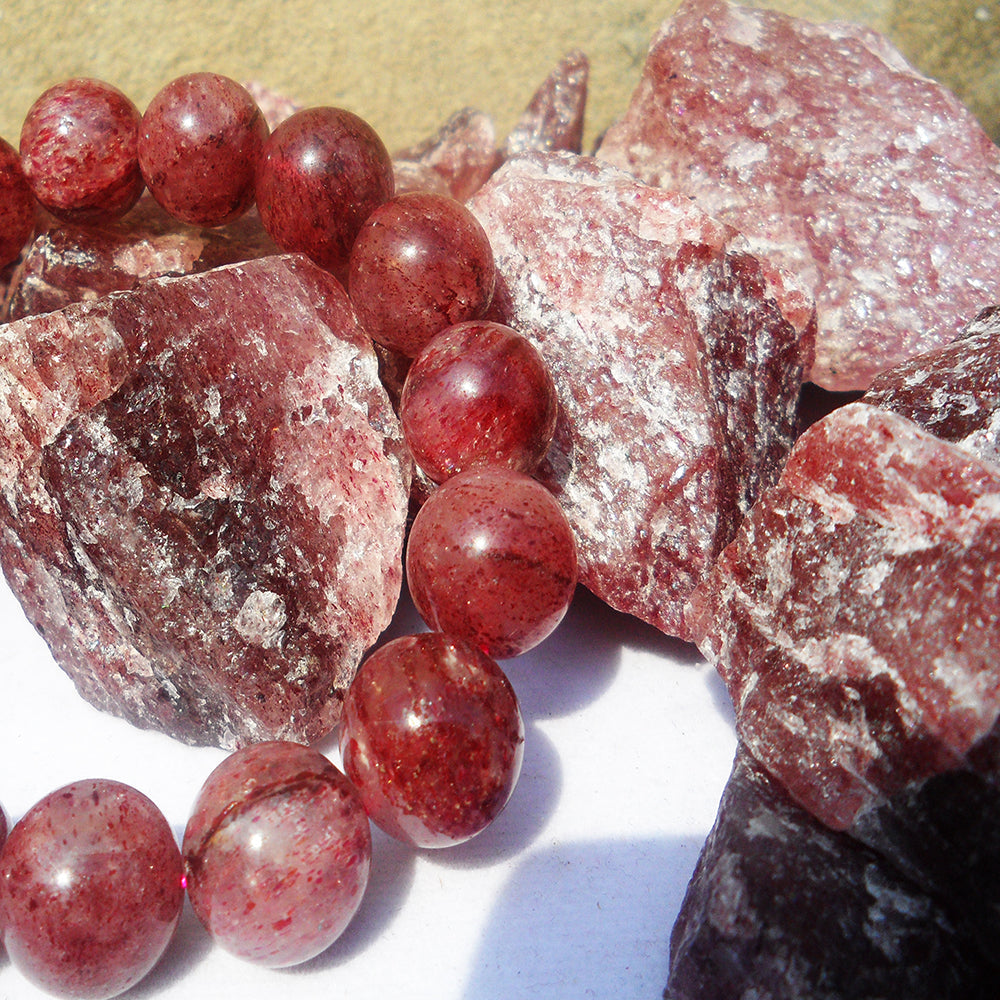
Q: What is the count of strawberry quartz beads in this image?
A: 11